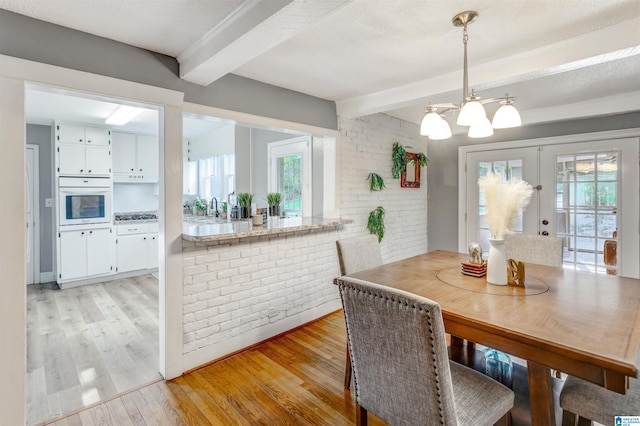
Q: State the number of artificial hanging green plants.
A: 4